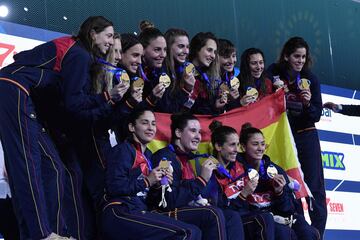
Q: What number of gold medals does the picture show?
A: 12